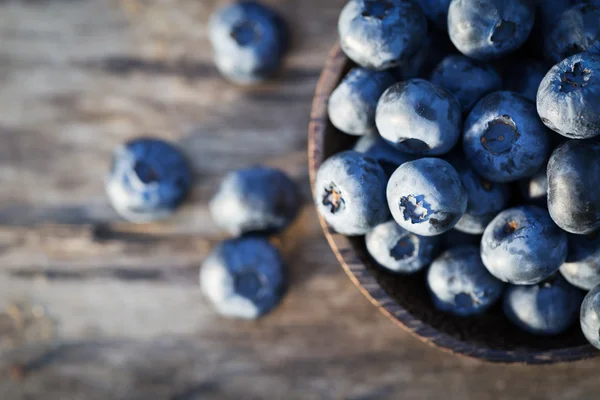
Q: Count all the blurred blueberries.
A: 4